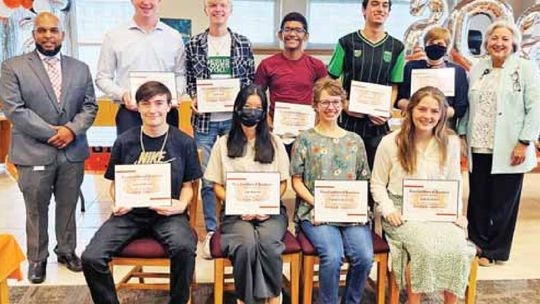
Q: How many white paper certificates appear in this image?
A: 9